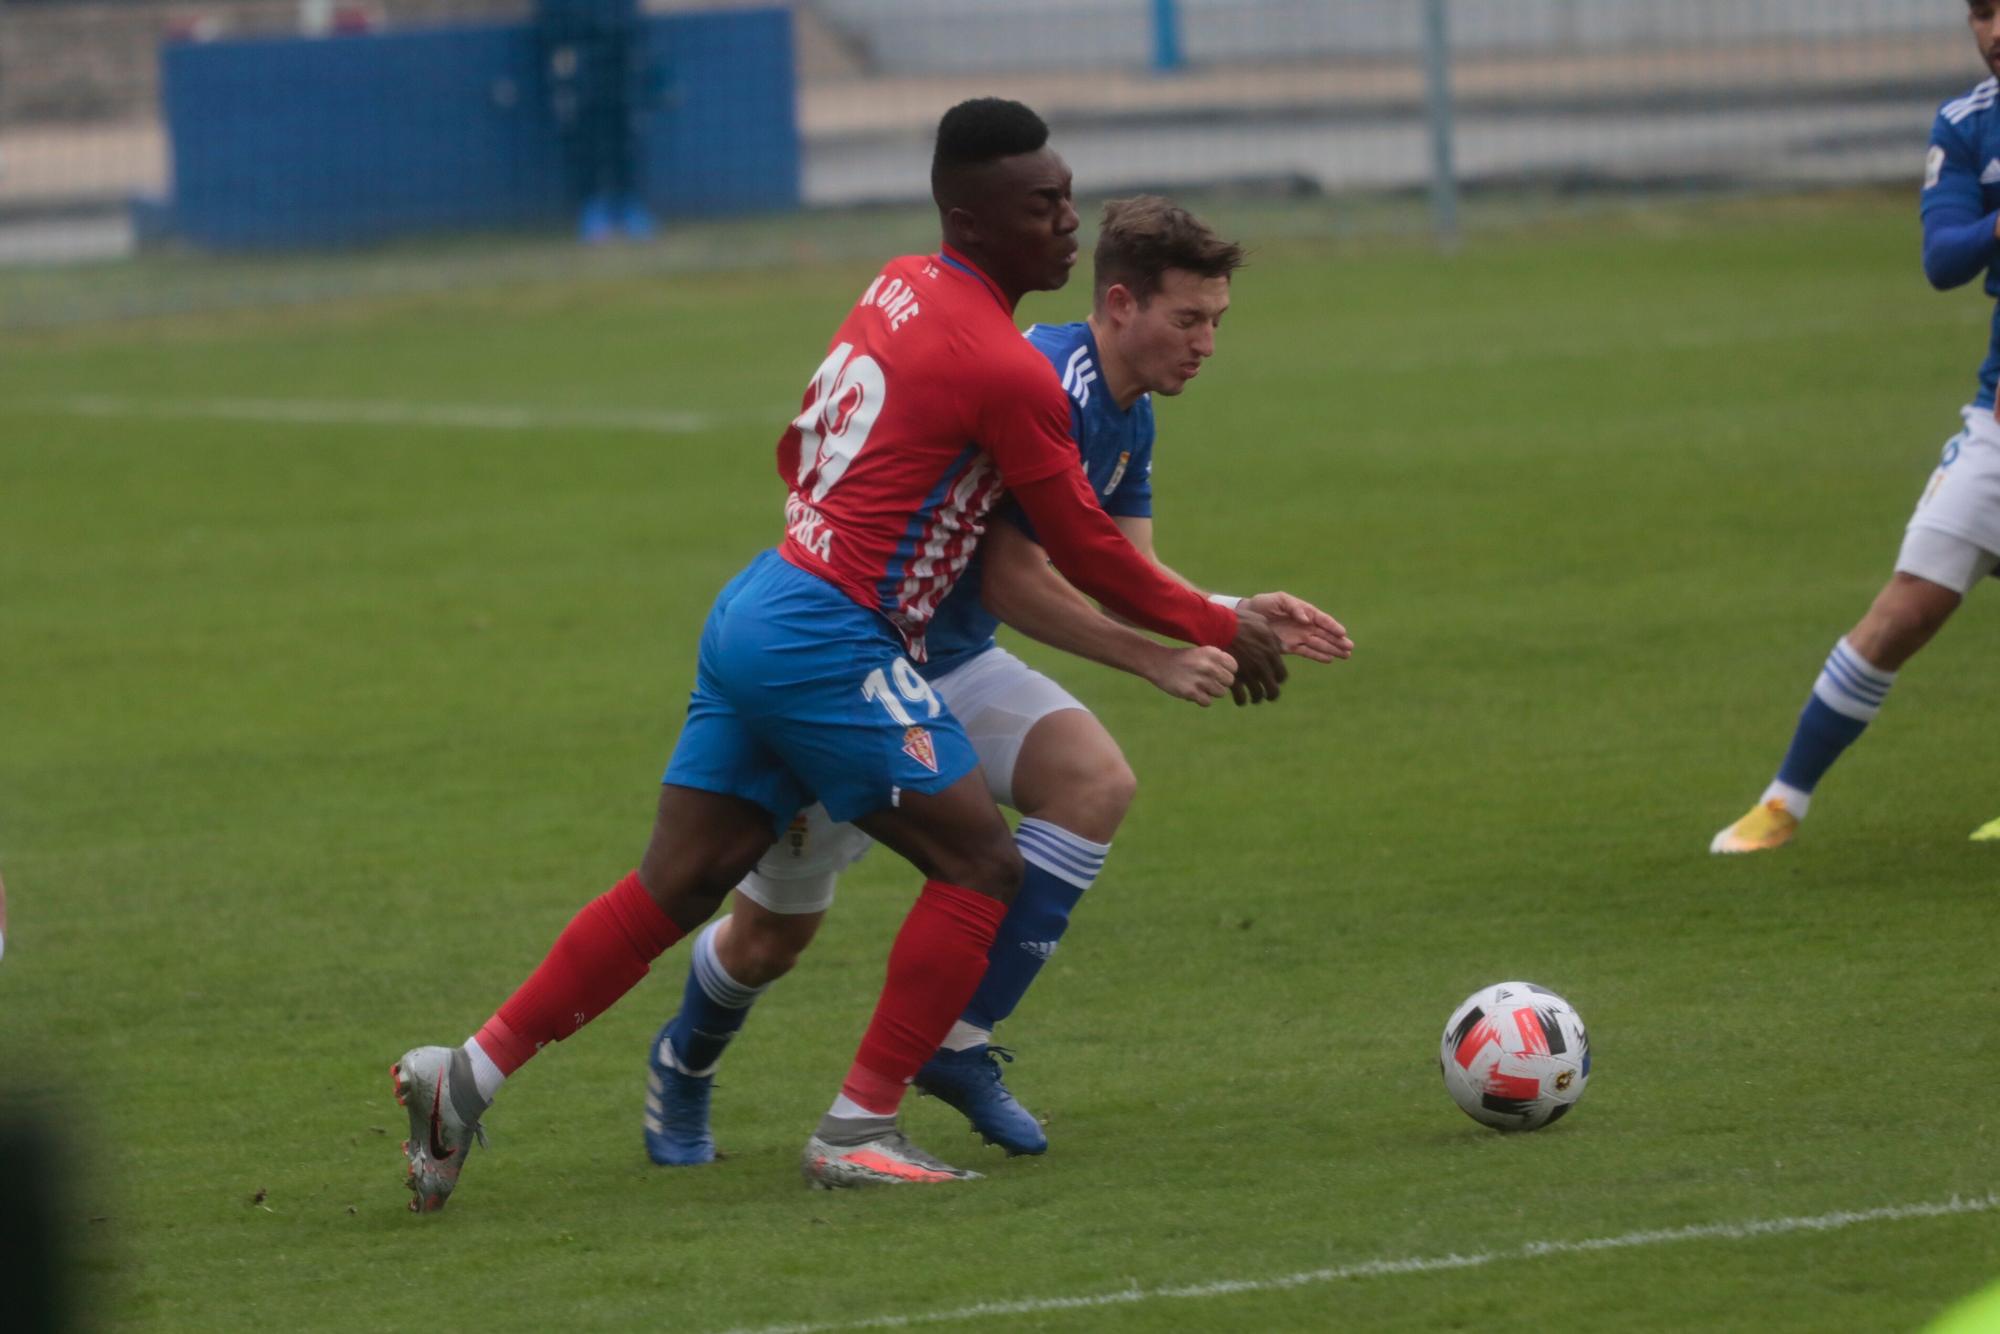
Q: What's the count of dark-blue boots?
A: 2